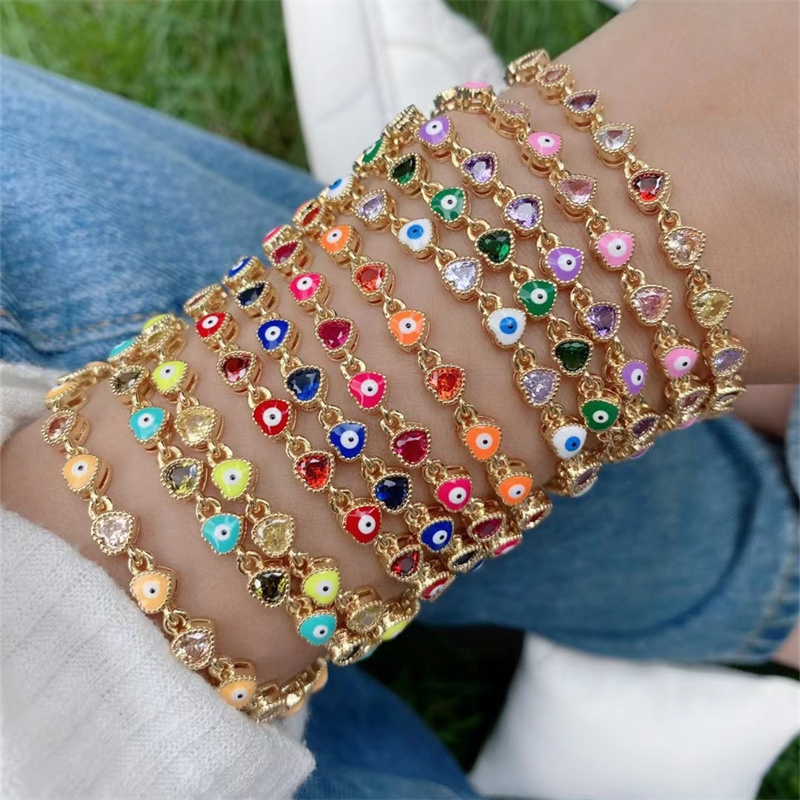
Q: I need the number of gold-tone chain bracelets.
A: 12